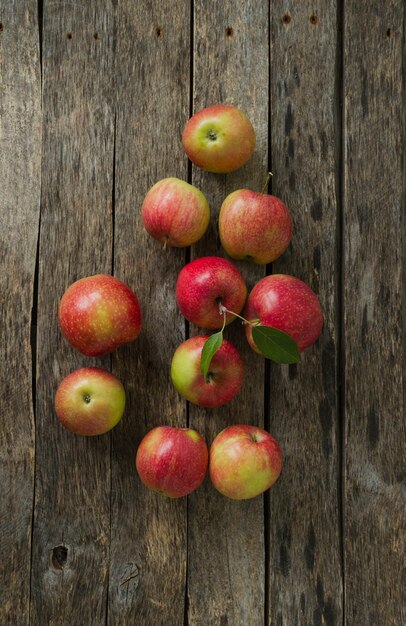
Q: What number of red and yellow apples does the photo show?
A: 10